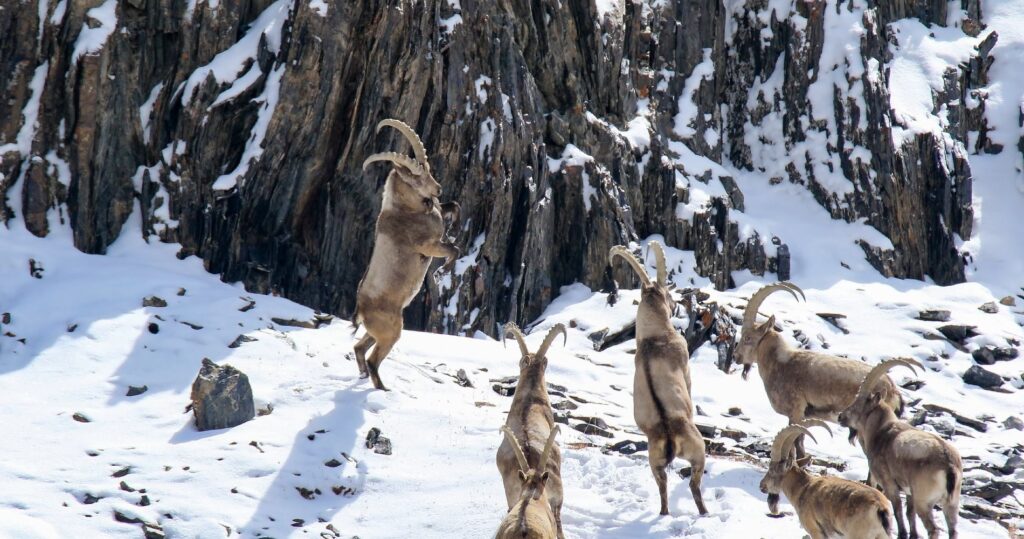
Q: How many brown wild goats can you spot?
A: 7